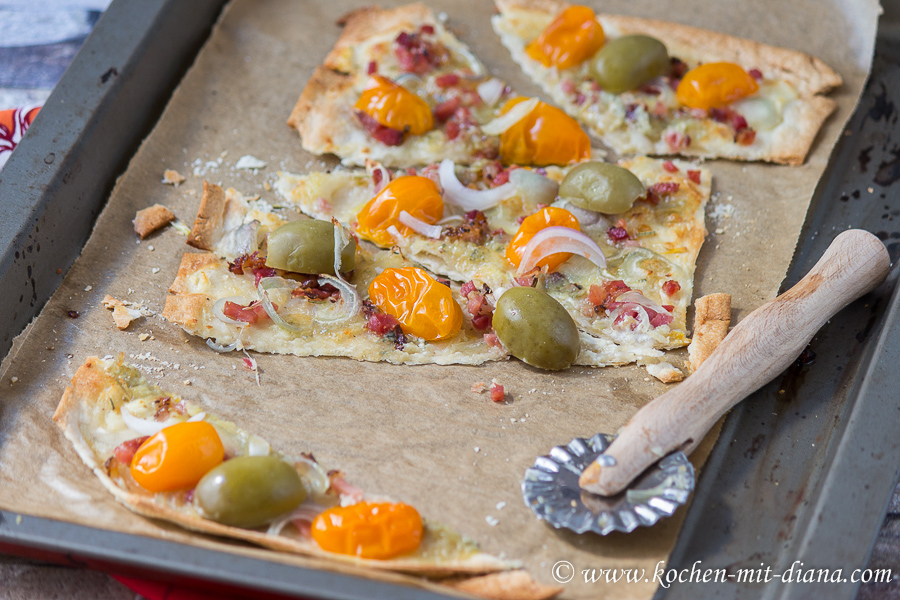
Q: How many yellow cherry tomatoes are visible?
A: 9